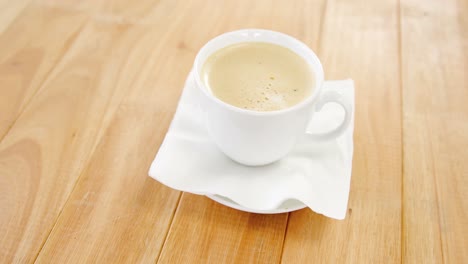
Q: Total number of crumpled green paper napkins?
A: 0